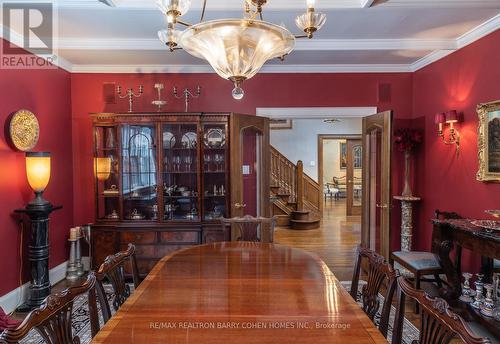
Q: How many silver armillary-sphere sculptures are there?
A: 0